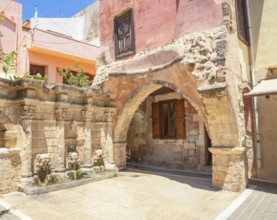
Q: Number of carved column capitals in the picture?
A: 4